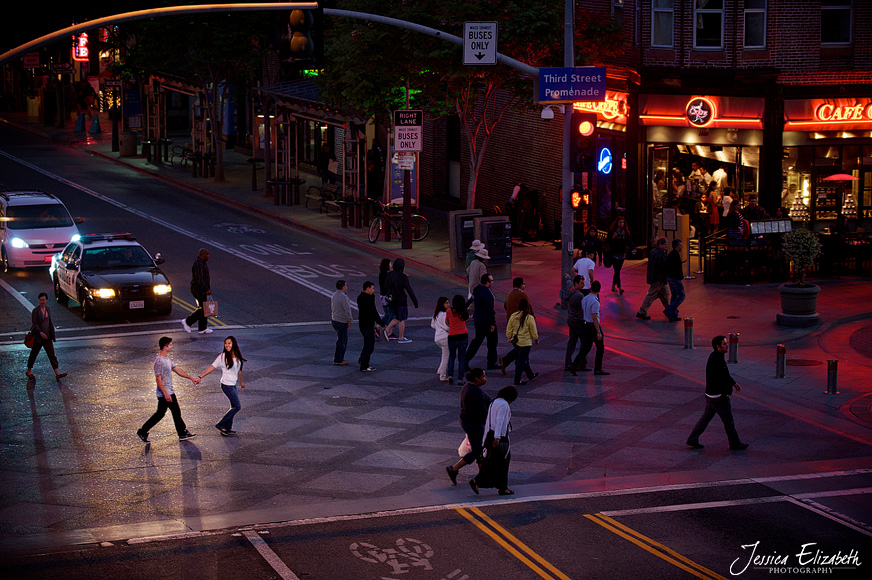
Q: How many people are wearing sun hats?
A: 2